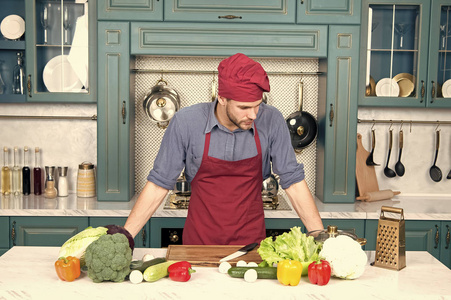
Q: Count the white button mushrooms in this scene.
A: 6